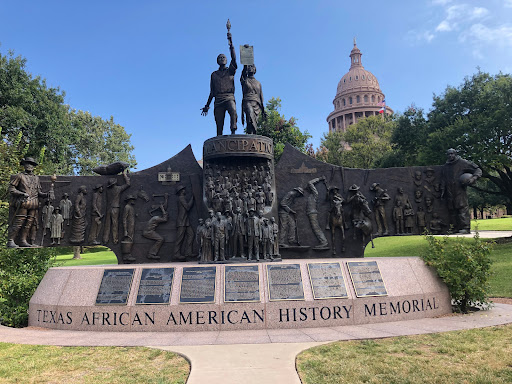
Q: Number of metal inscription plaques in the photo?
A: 7